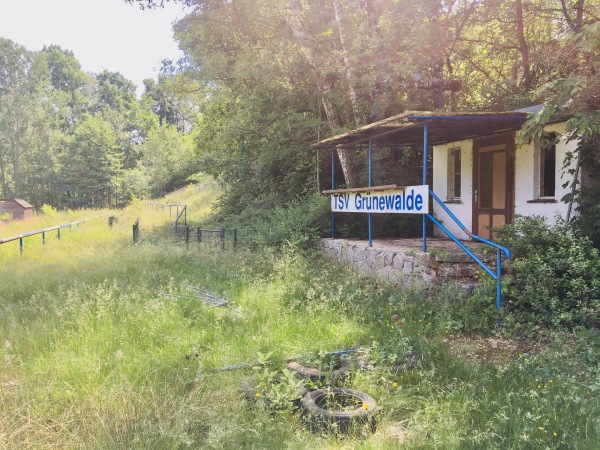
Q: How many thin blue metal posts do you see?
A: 4